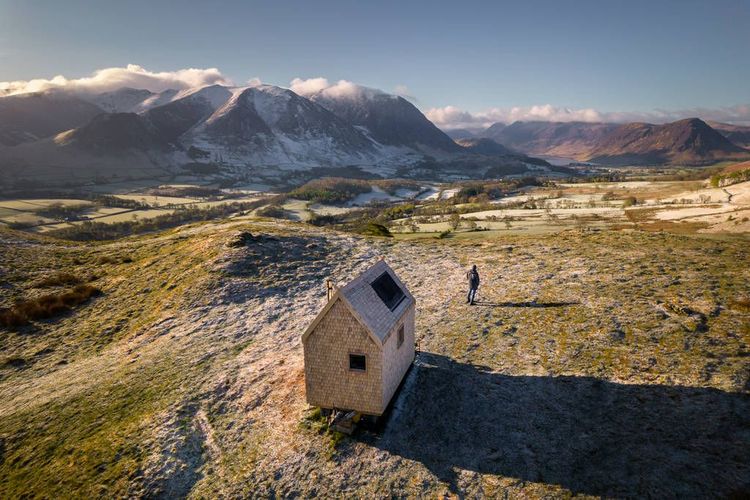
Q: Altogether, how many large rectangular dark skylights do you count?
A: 1